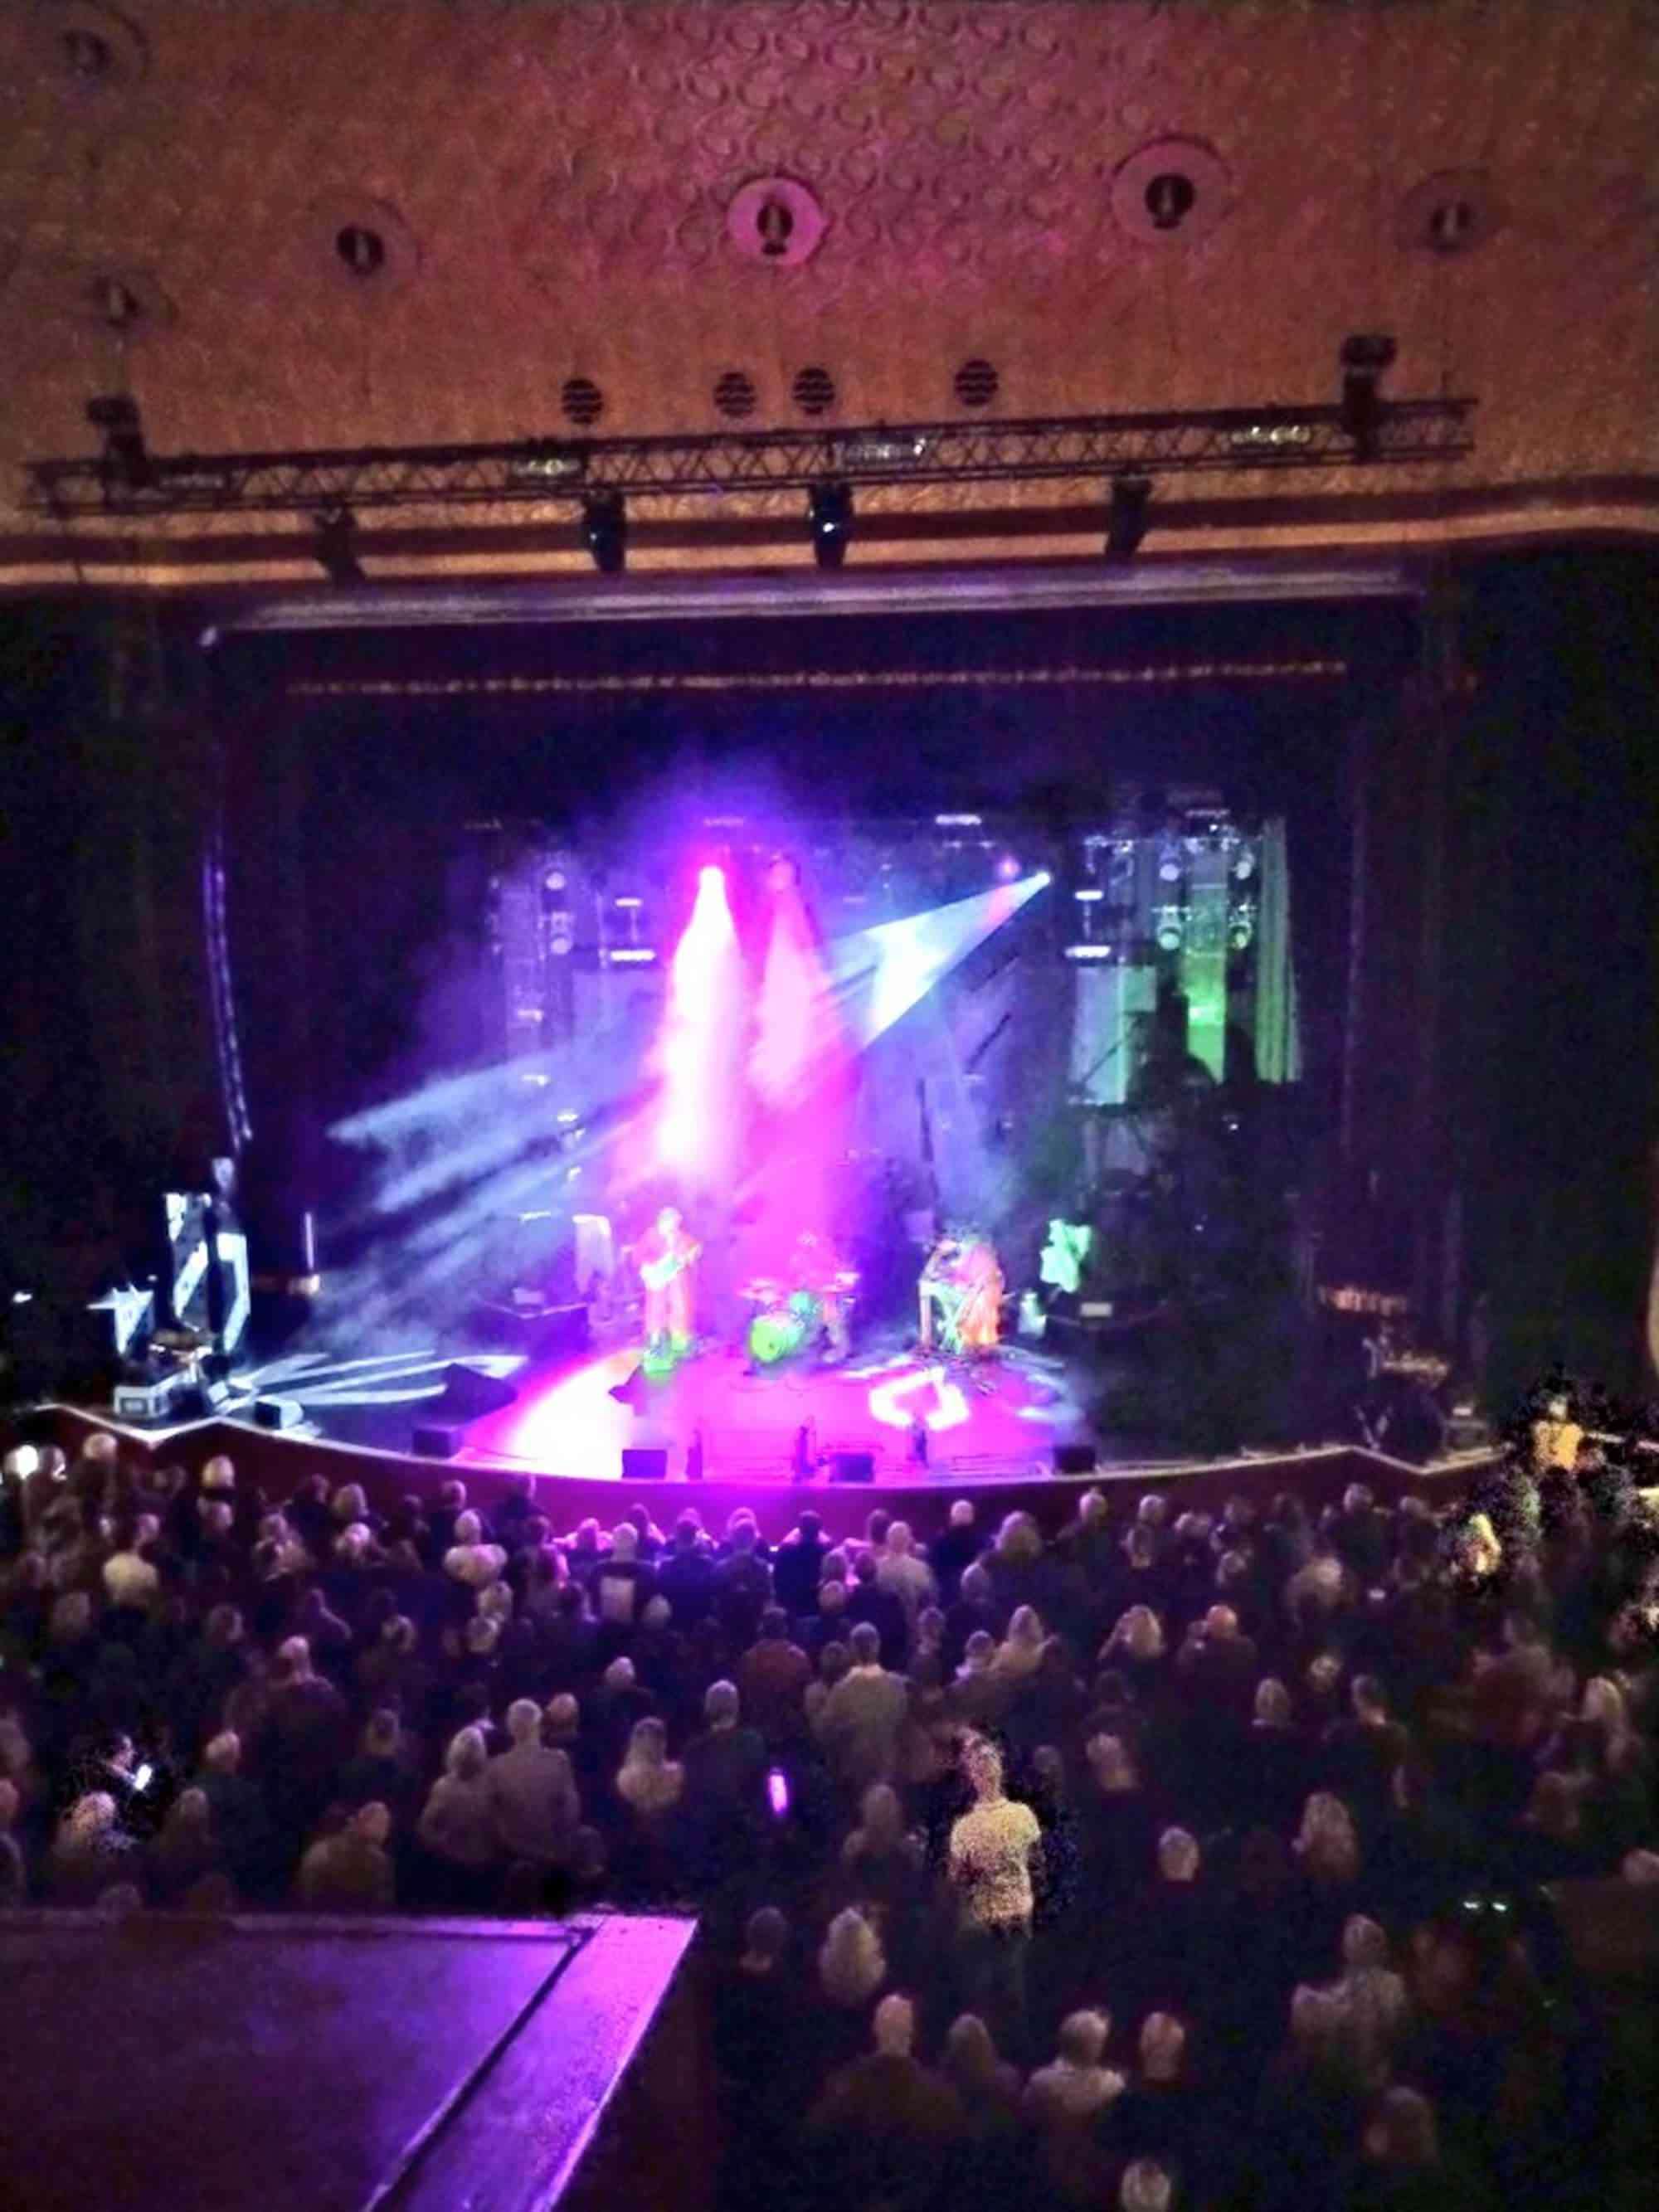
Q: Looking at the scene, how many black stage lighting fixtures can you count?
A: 4